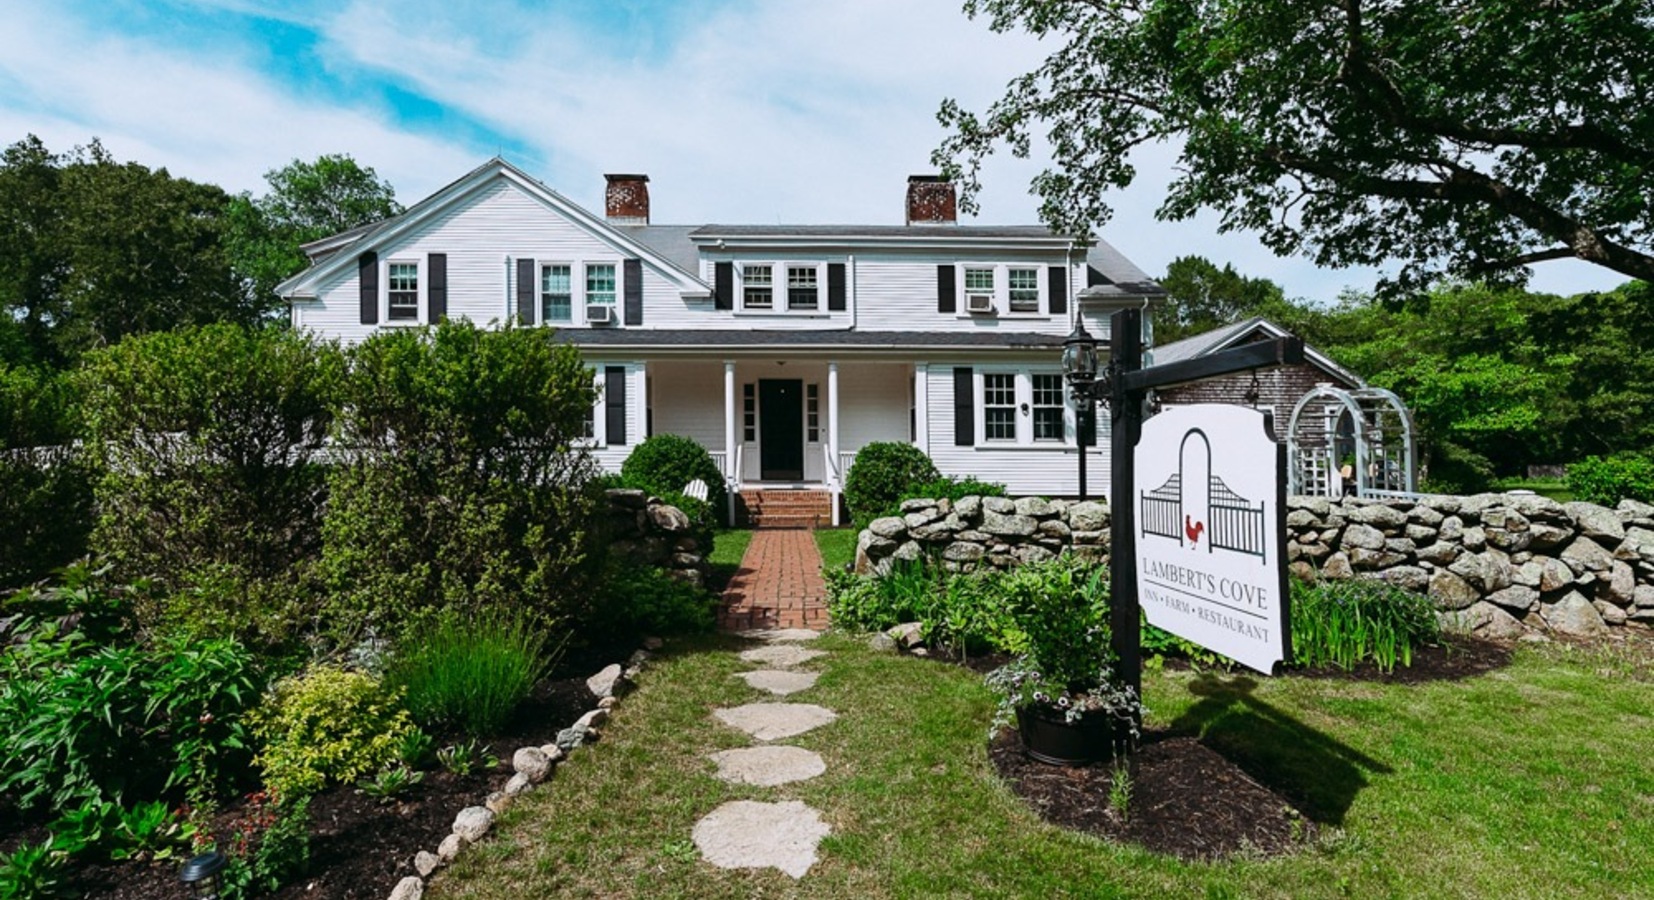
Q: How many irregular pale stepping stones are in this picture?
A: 6